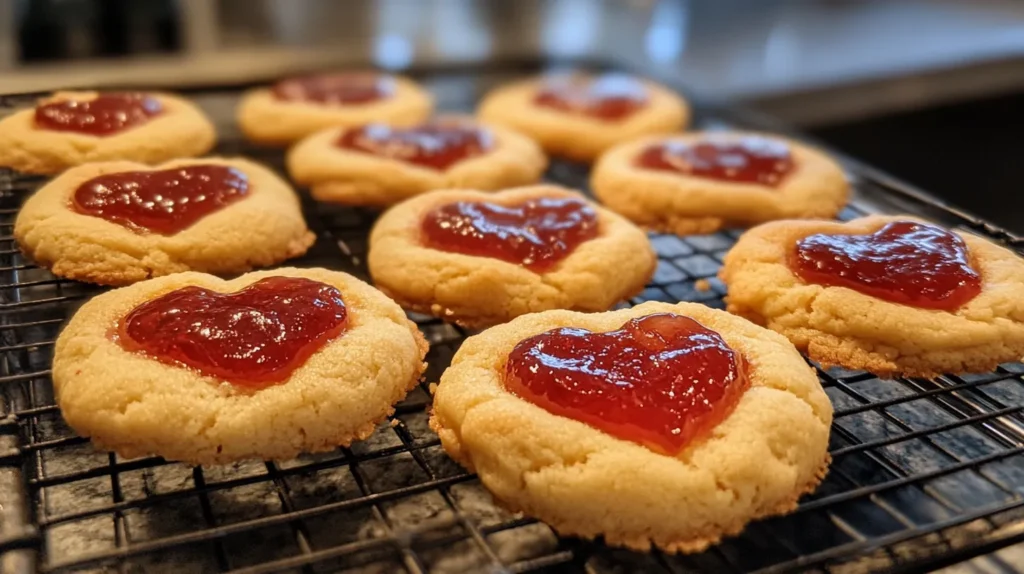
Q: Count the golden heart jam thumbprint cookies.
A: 10